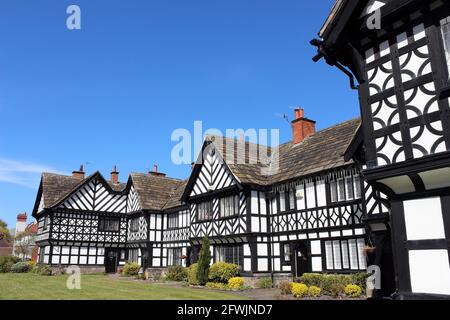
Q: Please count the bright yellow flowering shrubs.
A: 4